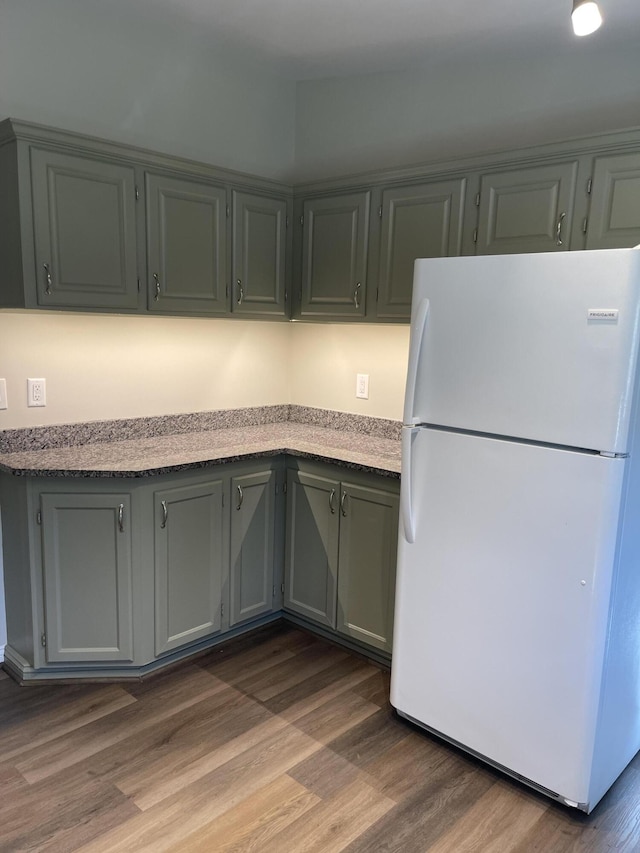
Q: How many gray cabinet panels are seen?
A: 12